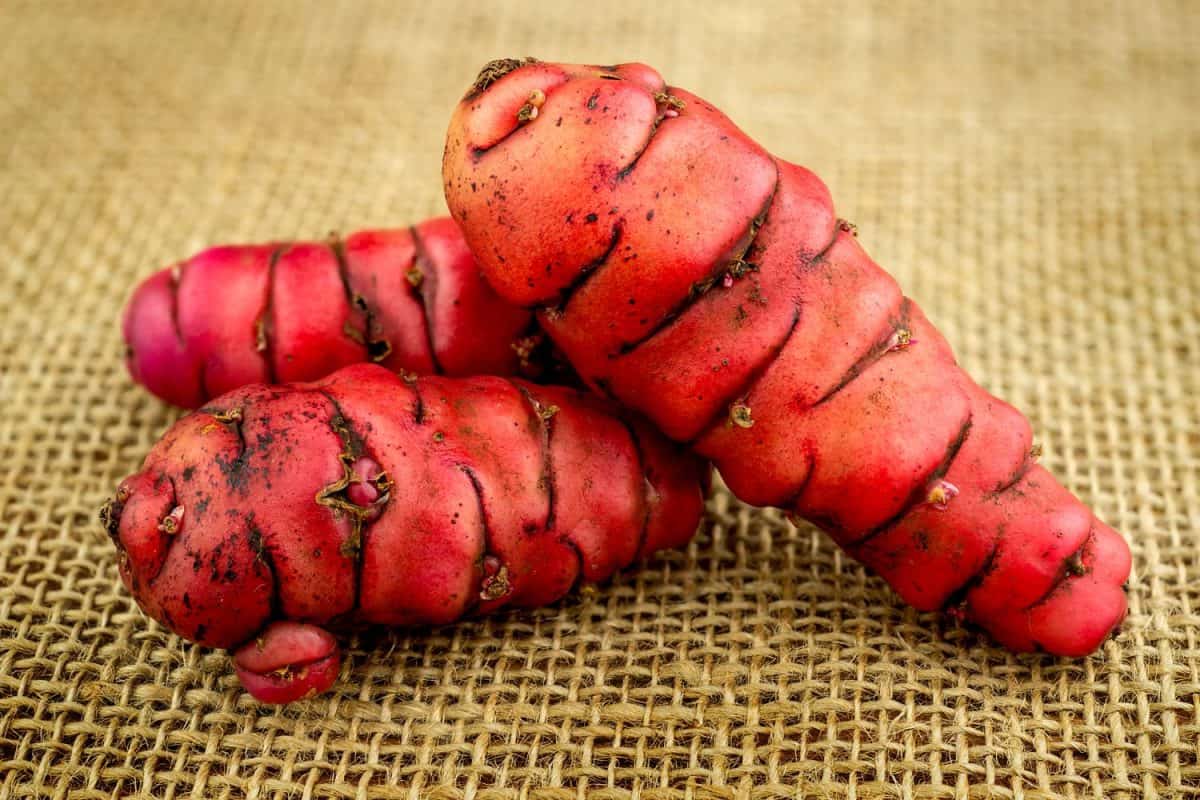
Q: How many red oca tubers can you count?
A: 3